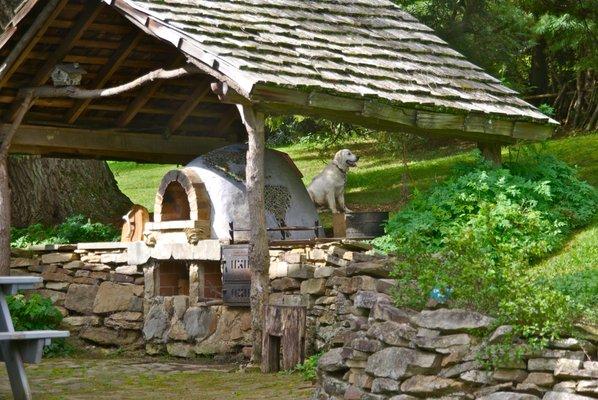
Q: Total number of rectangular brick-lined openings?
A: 2